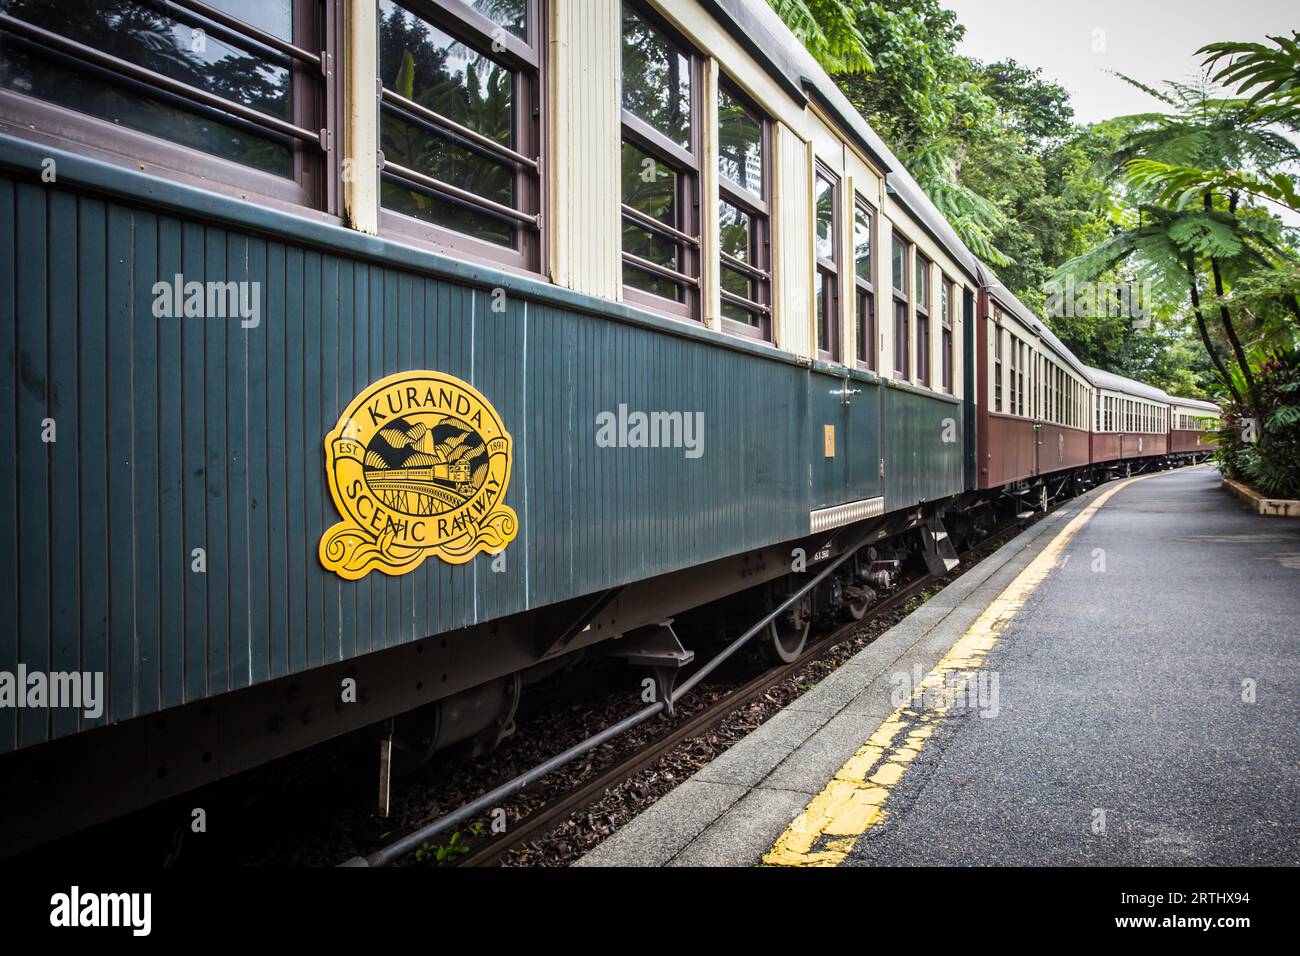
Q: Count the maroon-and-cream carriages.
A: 3